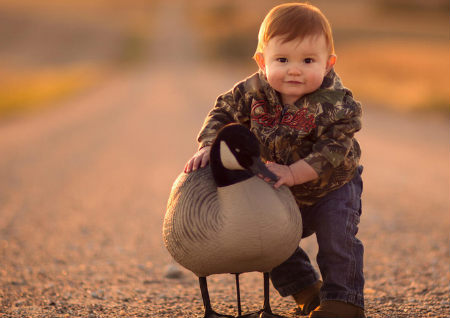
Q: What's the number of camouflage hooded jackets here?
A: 1